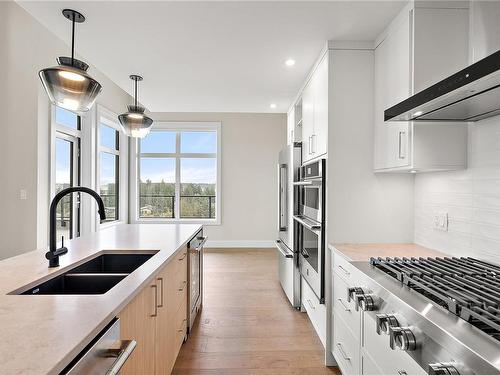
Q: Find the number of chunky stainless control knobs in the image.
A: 5